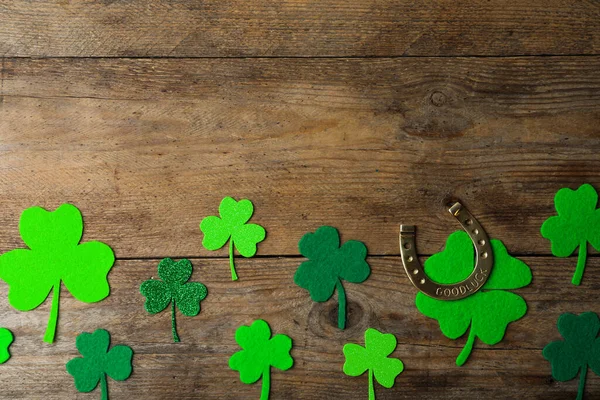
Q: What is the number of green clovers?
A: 11